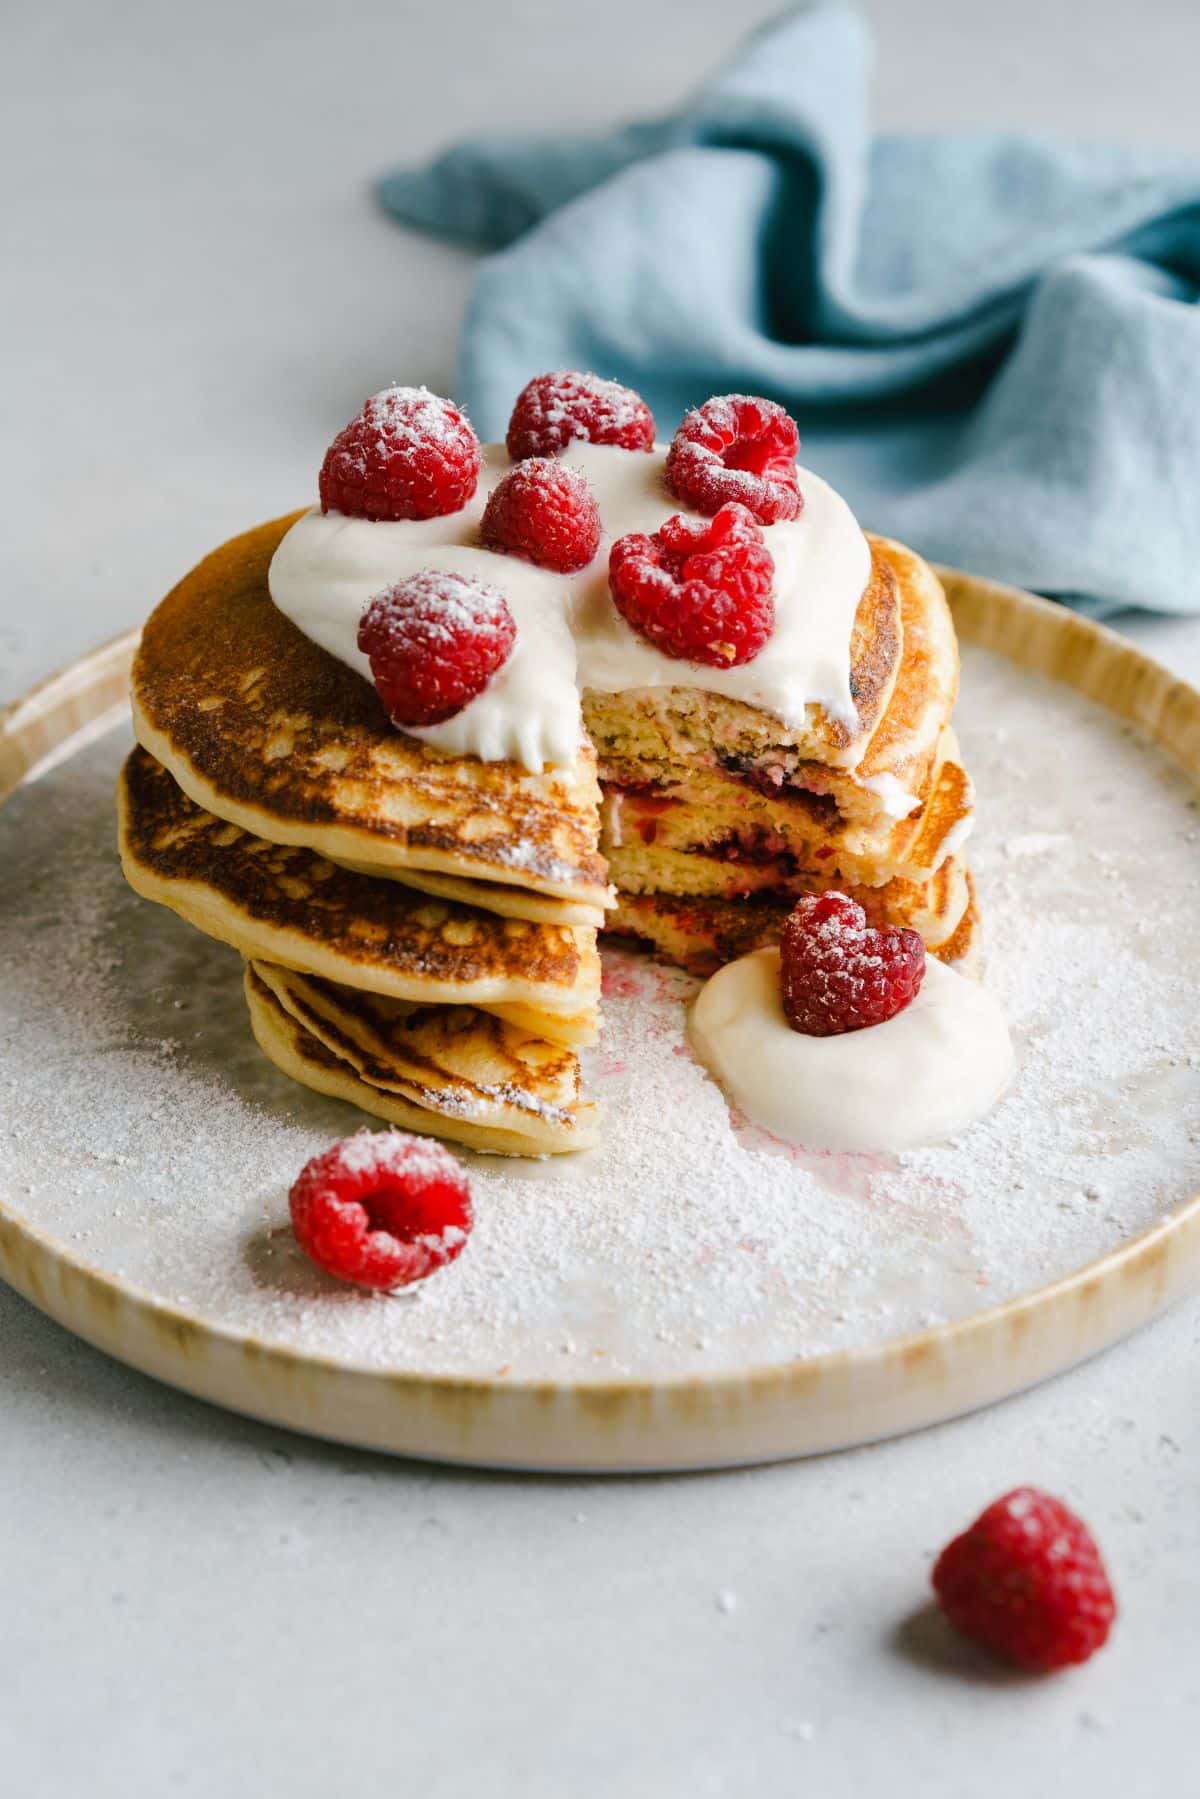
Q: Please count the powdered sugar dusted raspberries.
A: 8